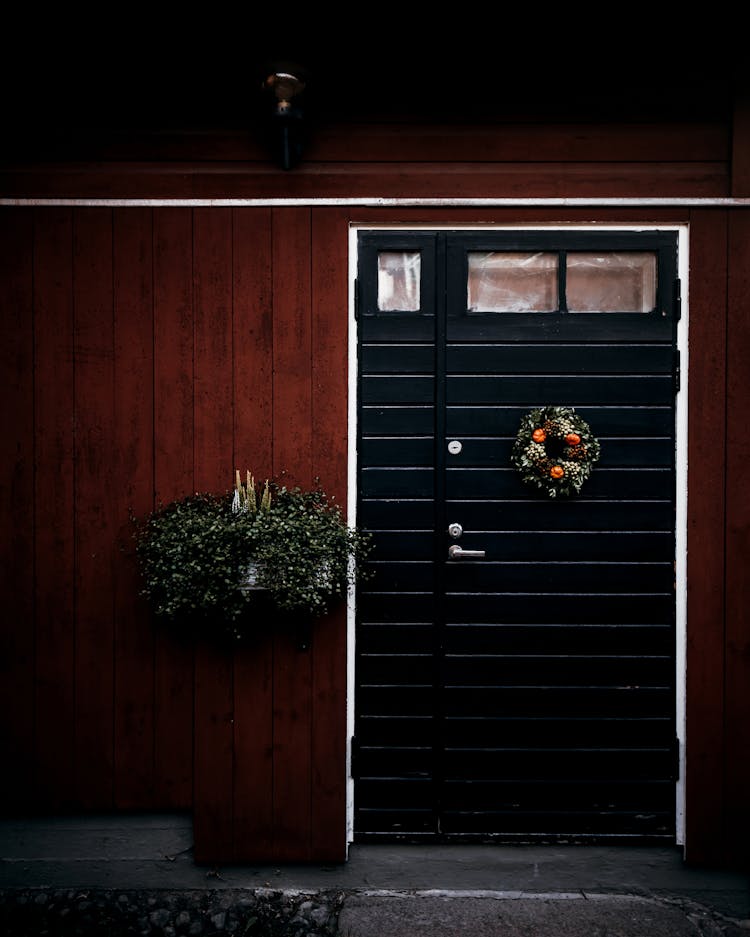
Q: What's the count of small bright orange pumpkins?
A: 3